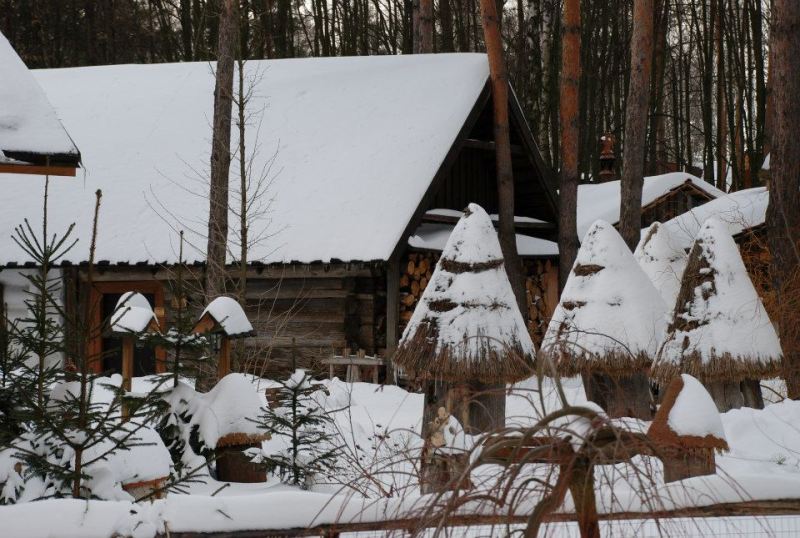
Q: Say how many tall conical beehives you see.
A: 4